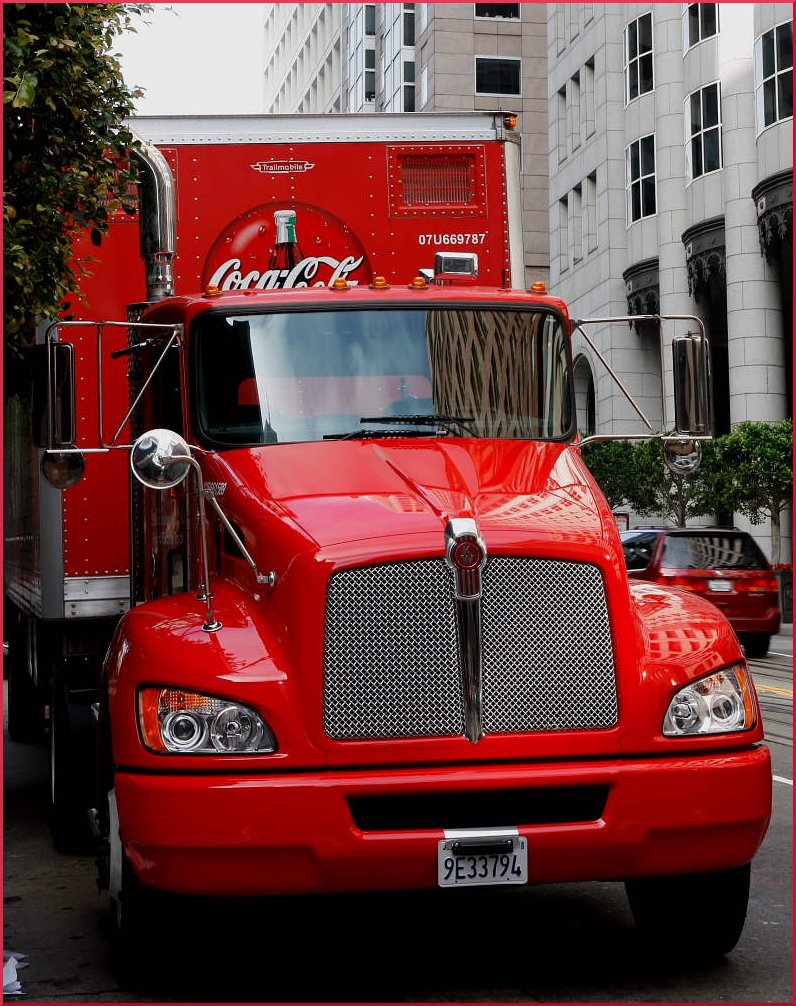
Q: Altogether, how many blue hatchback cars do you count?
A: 0